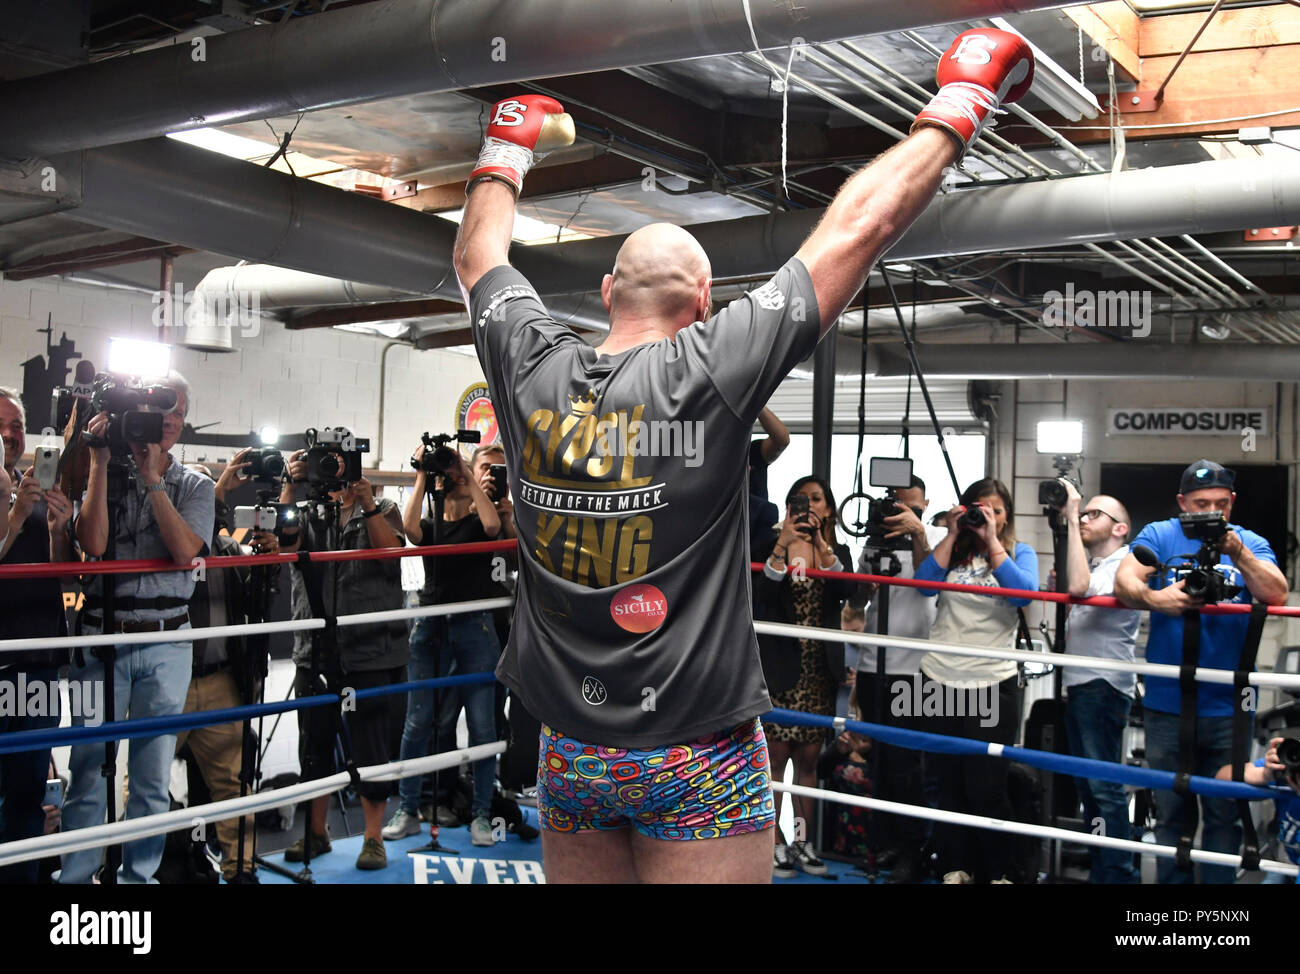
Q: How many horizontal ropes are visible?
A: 4